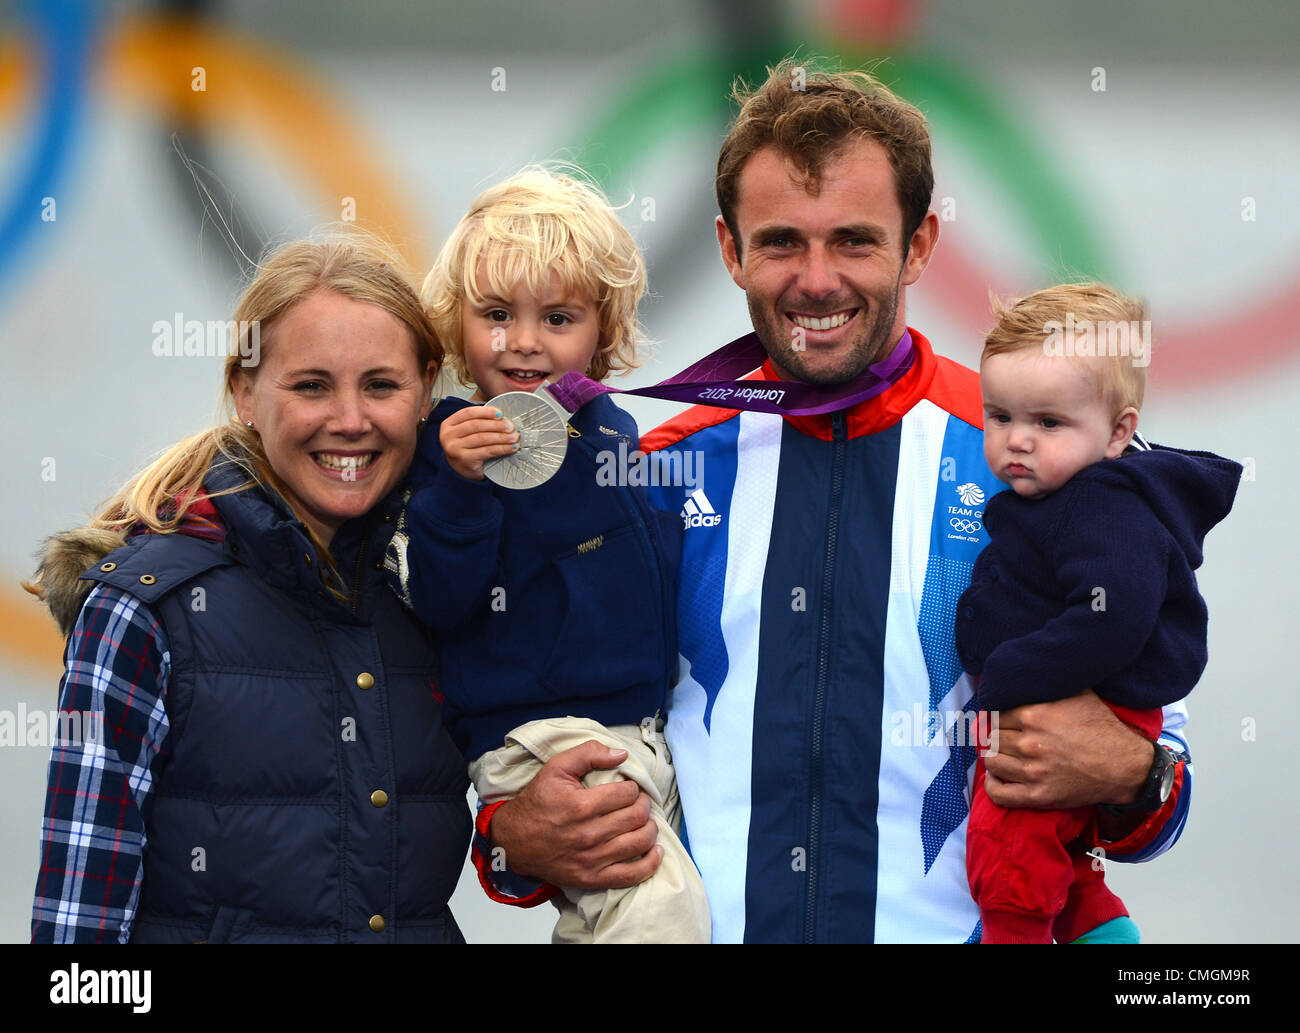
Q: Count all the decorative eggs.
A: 0